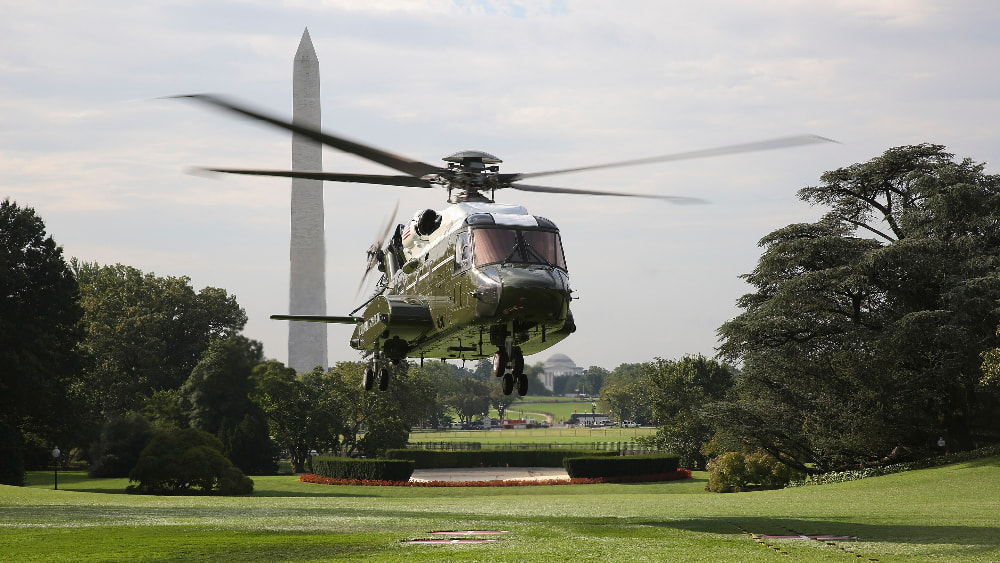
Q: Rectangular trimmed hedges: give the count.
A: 3